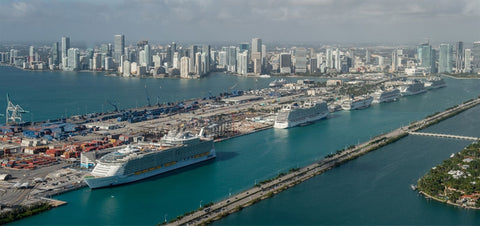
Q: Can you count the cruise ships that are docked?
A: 6